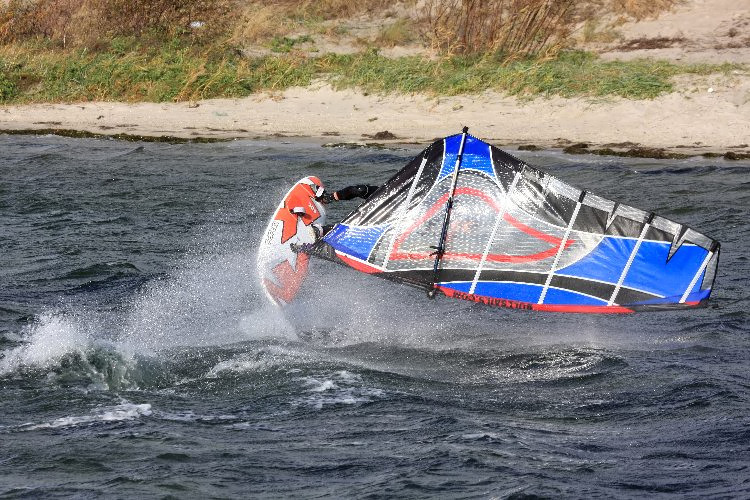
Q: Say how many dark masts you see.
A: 1